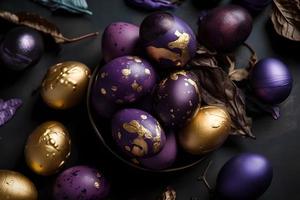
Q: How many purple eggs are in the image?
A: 11